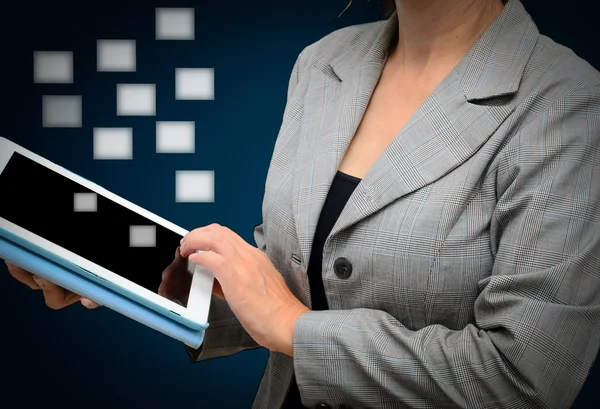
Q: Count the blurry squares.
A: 11